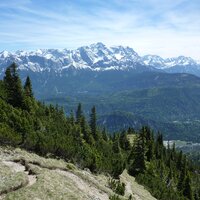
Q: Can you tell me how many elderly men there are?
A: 0